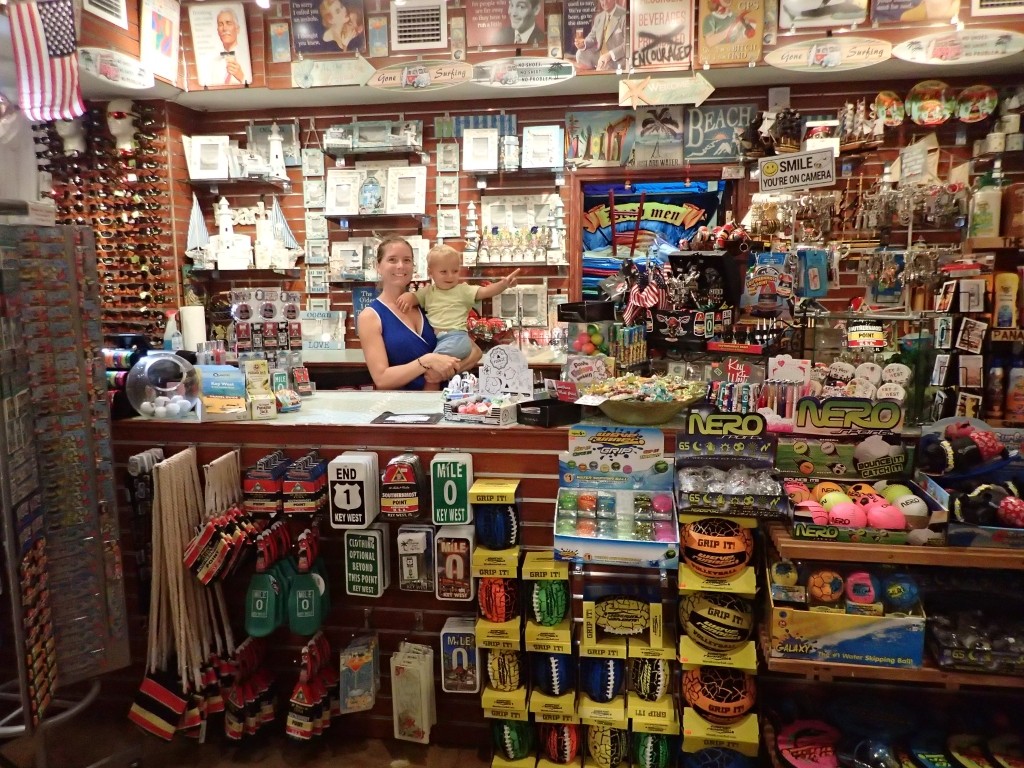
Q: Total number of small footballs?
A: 12